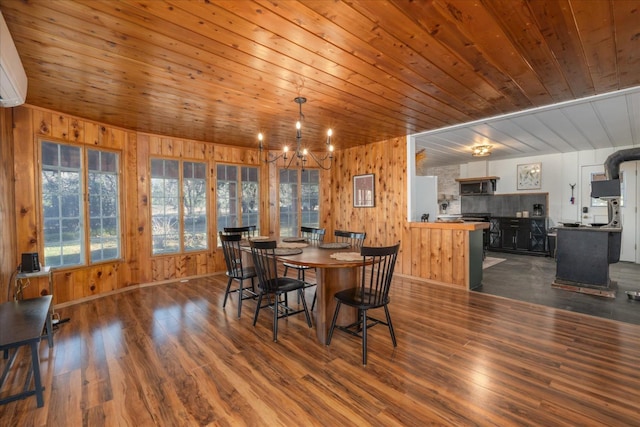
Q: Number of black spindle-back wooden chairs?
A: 6